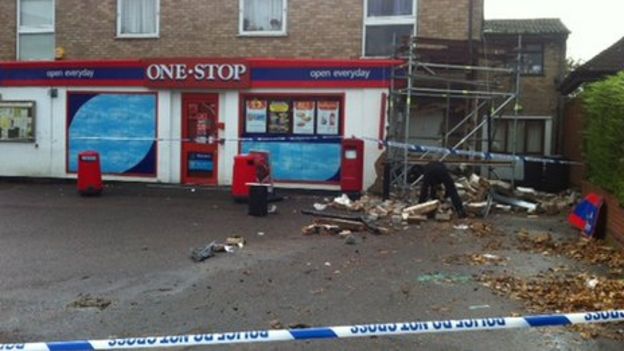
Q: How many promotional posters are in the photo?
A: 4